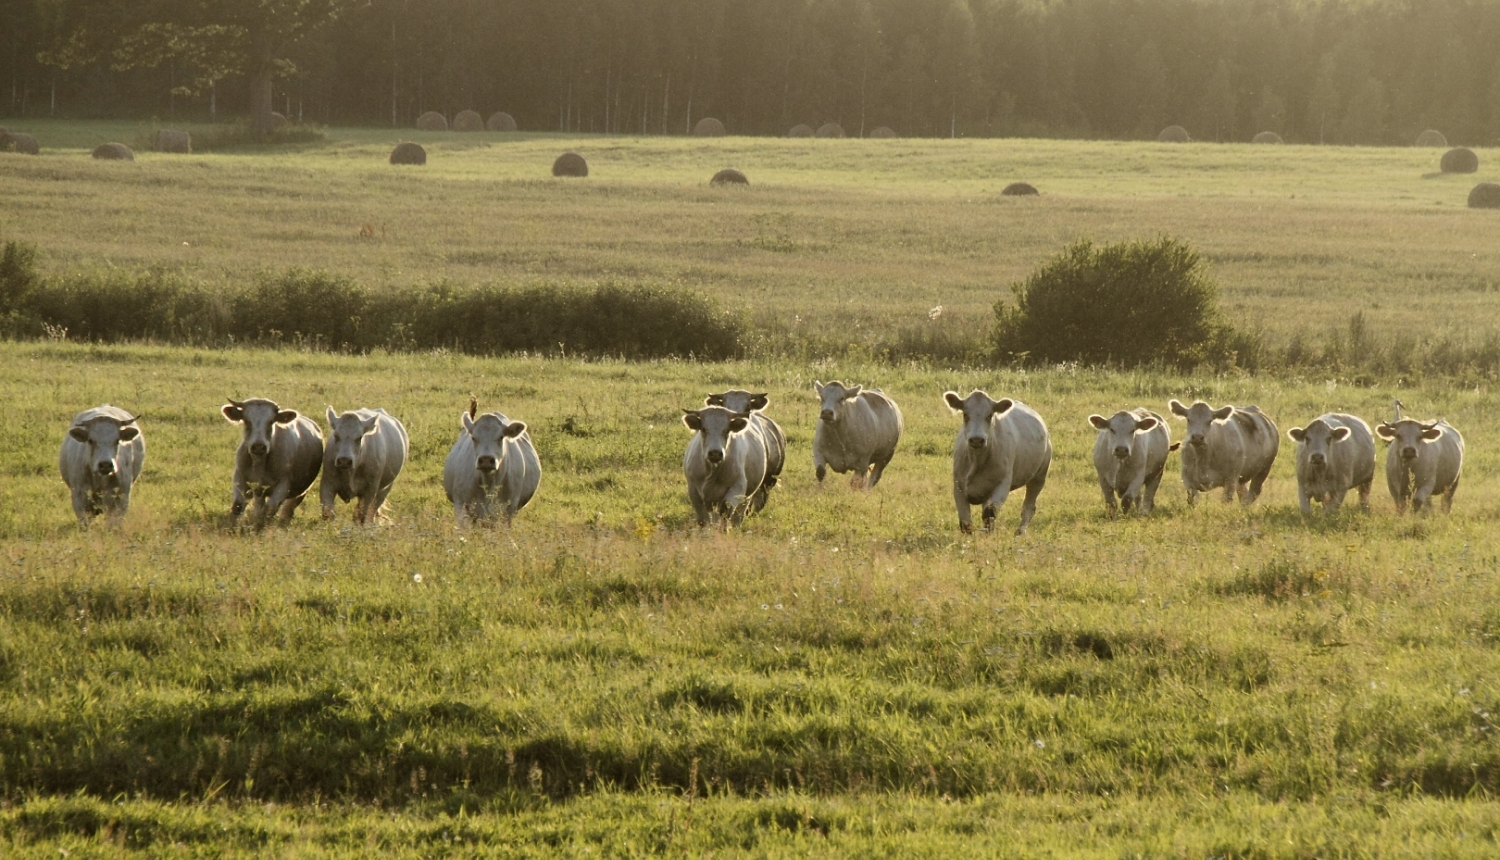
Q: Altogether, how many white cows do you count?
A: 12